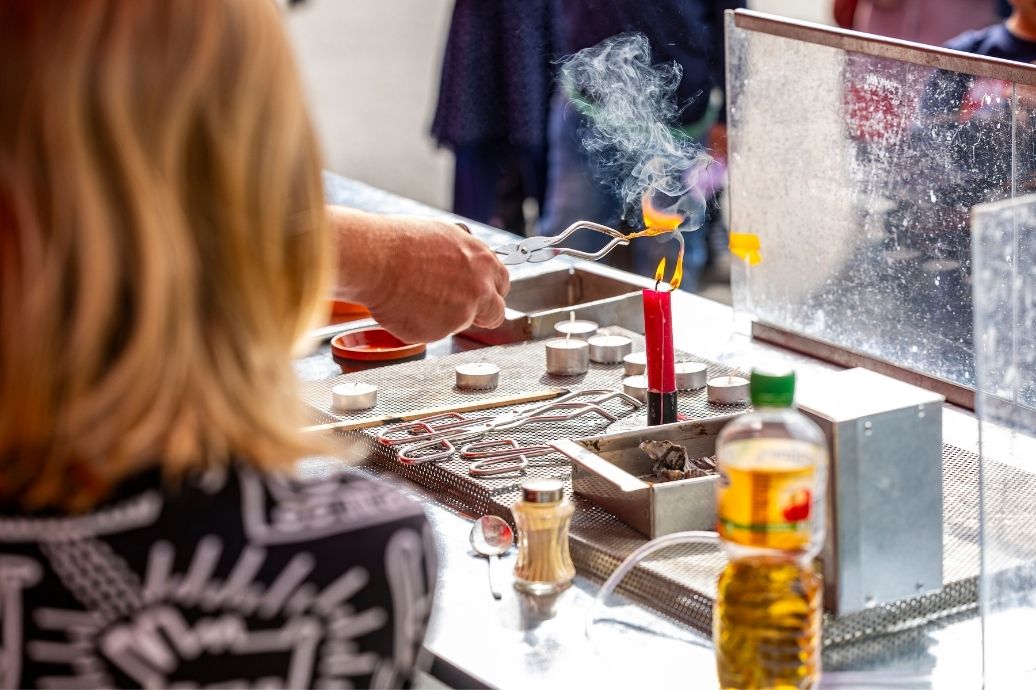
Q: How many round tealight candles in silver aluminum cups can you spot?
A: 9